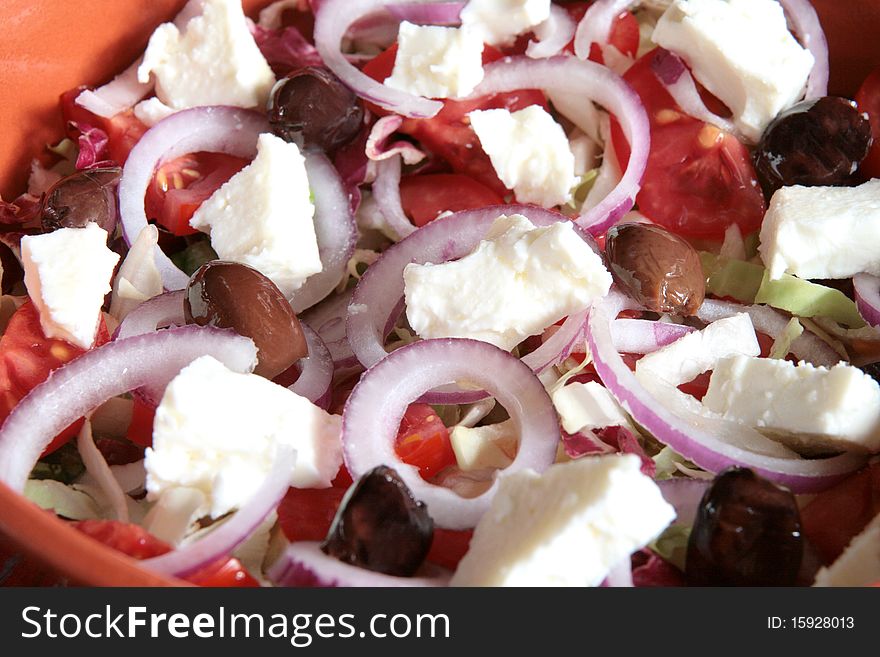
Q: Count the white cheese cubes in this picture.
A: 13